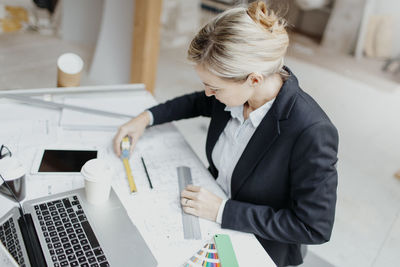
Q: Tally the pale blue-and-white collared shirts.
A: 1